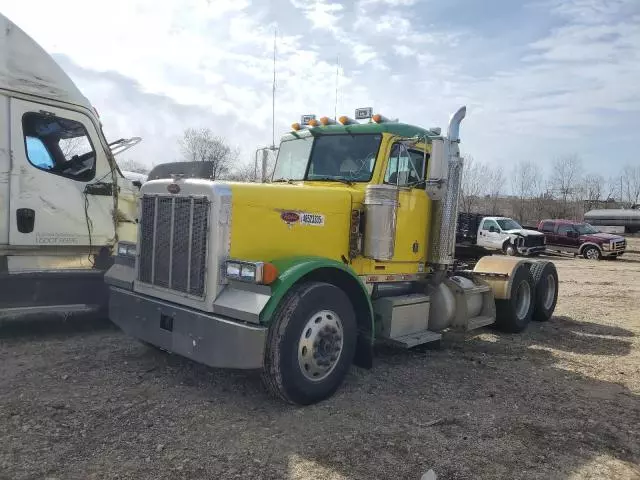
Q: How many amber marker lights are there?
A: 5